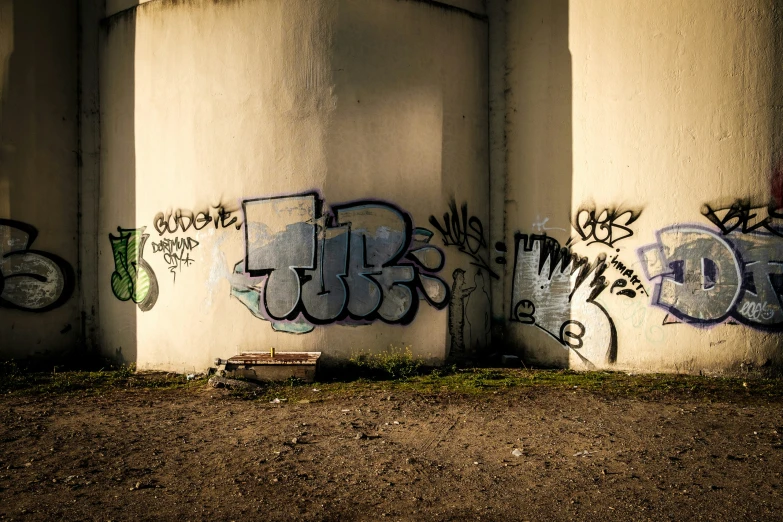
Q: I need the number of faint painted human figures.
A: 2